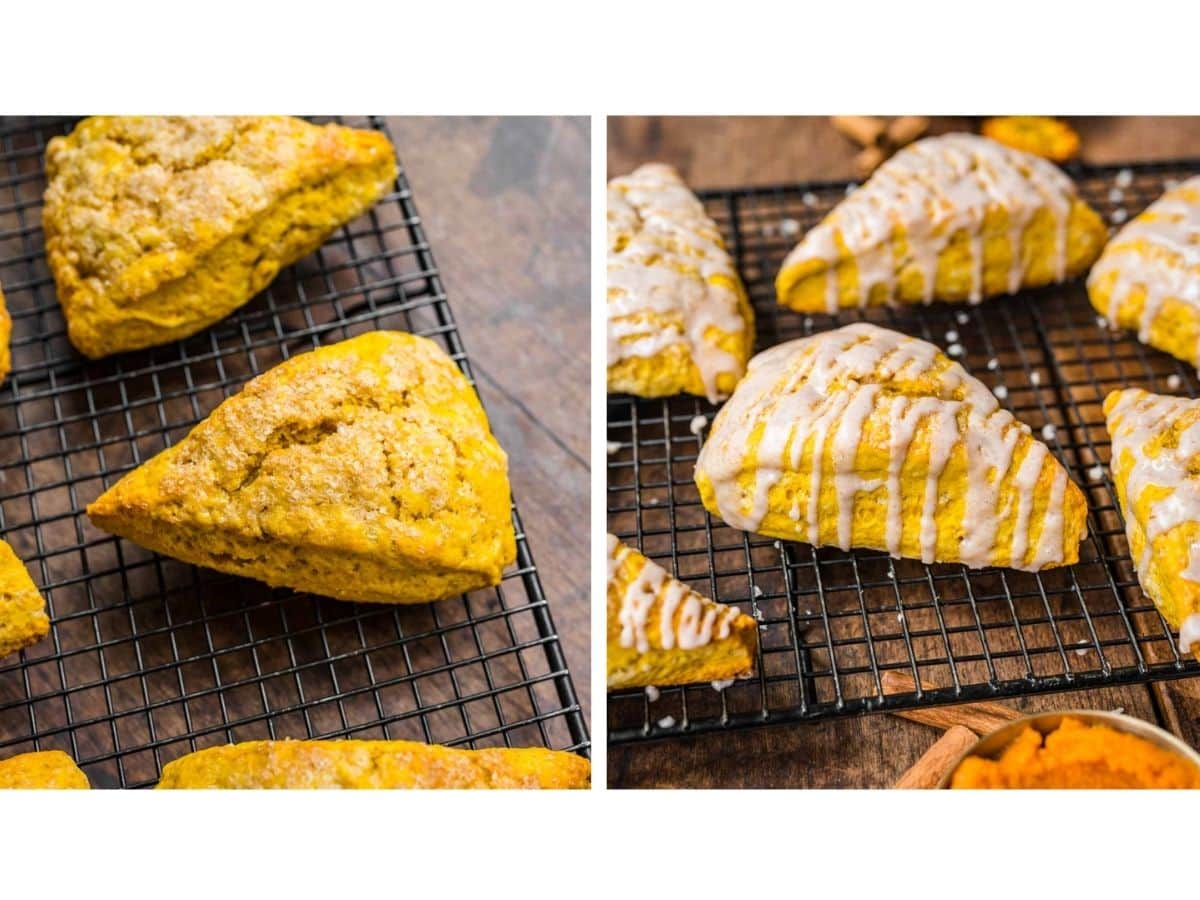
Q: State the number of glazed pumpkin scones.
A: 6